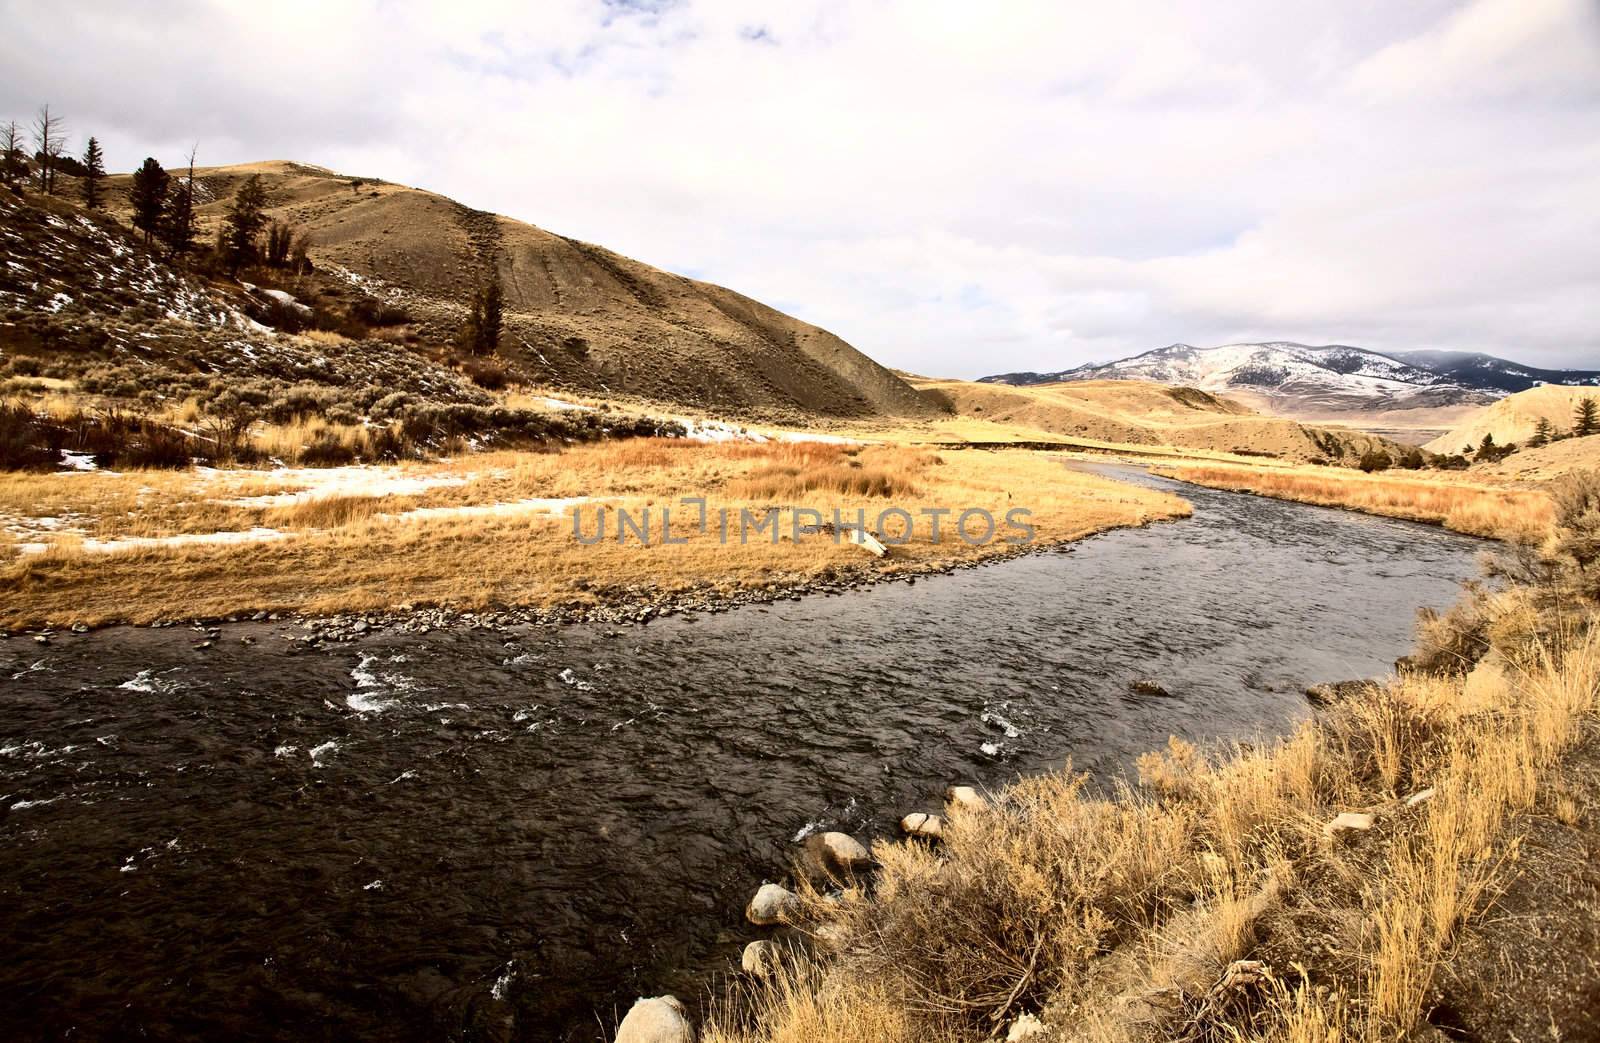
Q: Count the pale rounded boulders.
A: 6